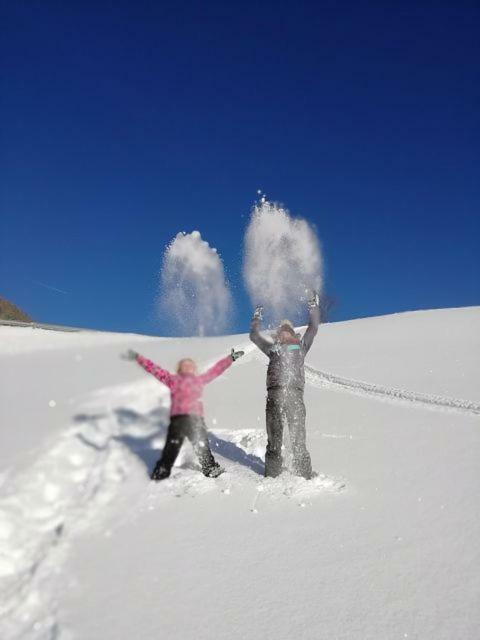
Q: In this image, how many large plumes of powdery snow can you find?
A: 2